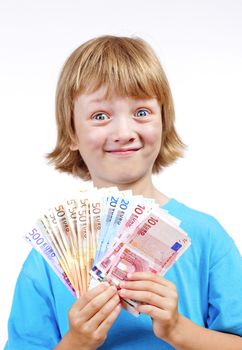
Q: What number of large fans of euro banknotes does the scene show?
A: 1